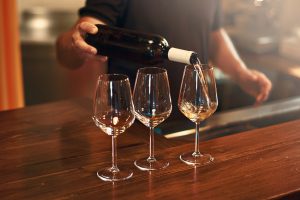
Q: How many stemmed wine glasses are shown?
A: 3